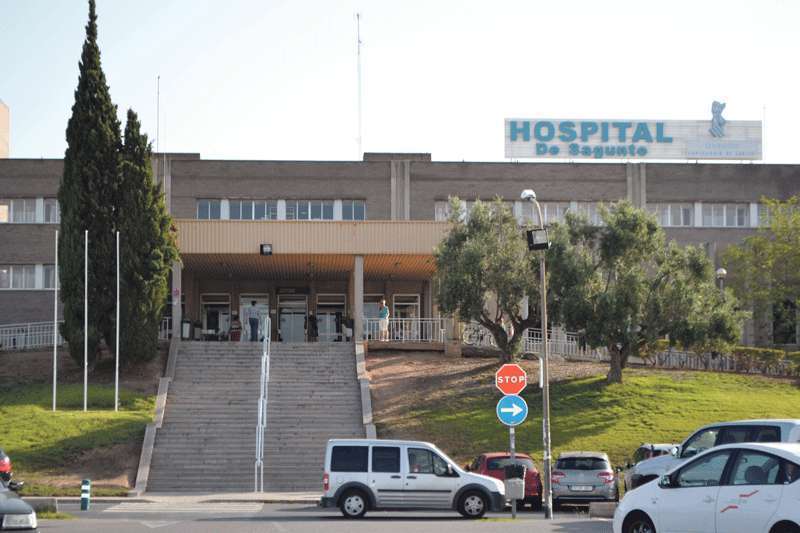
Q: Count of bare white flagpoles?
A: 3